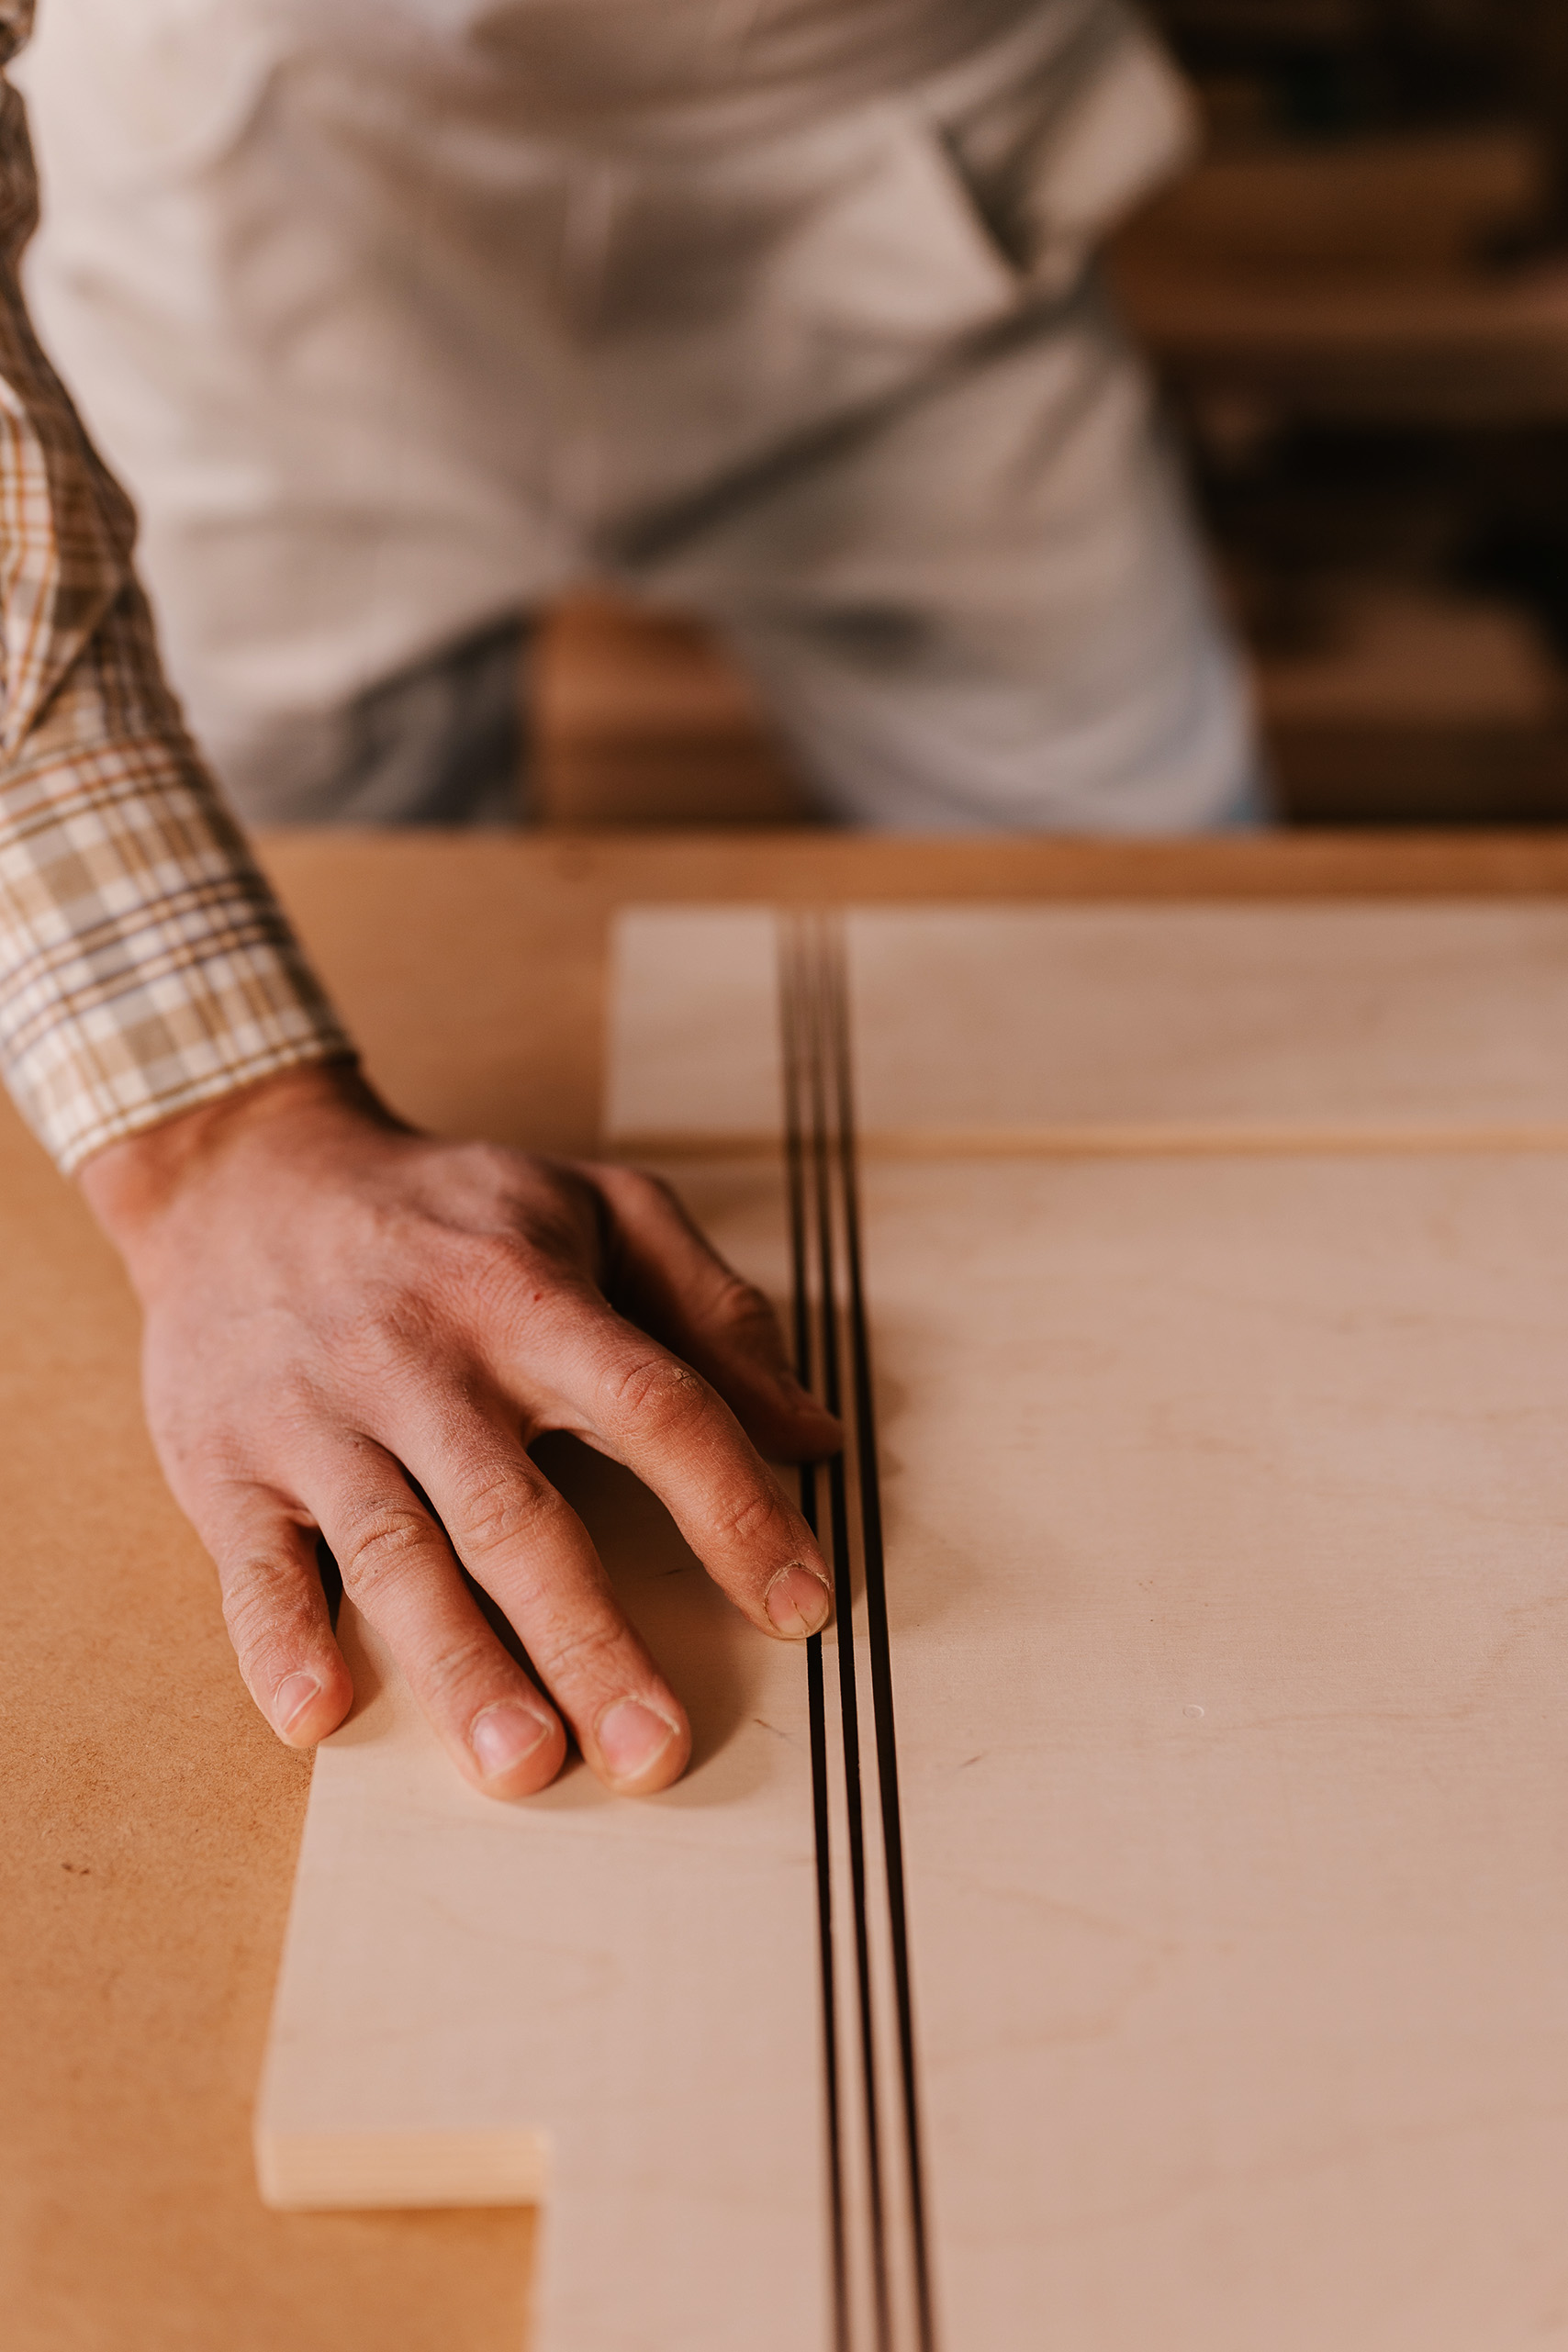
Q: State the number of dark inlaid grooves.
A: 3